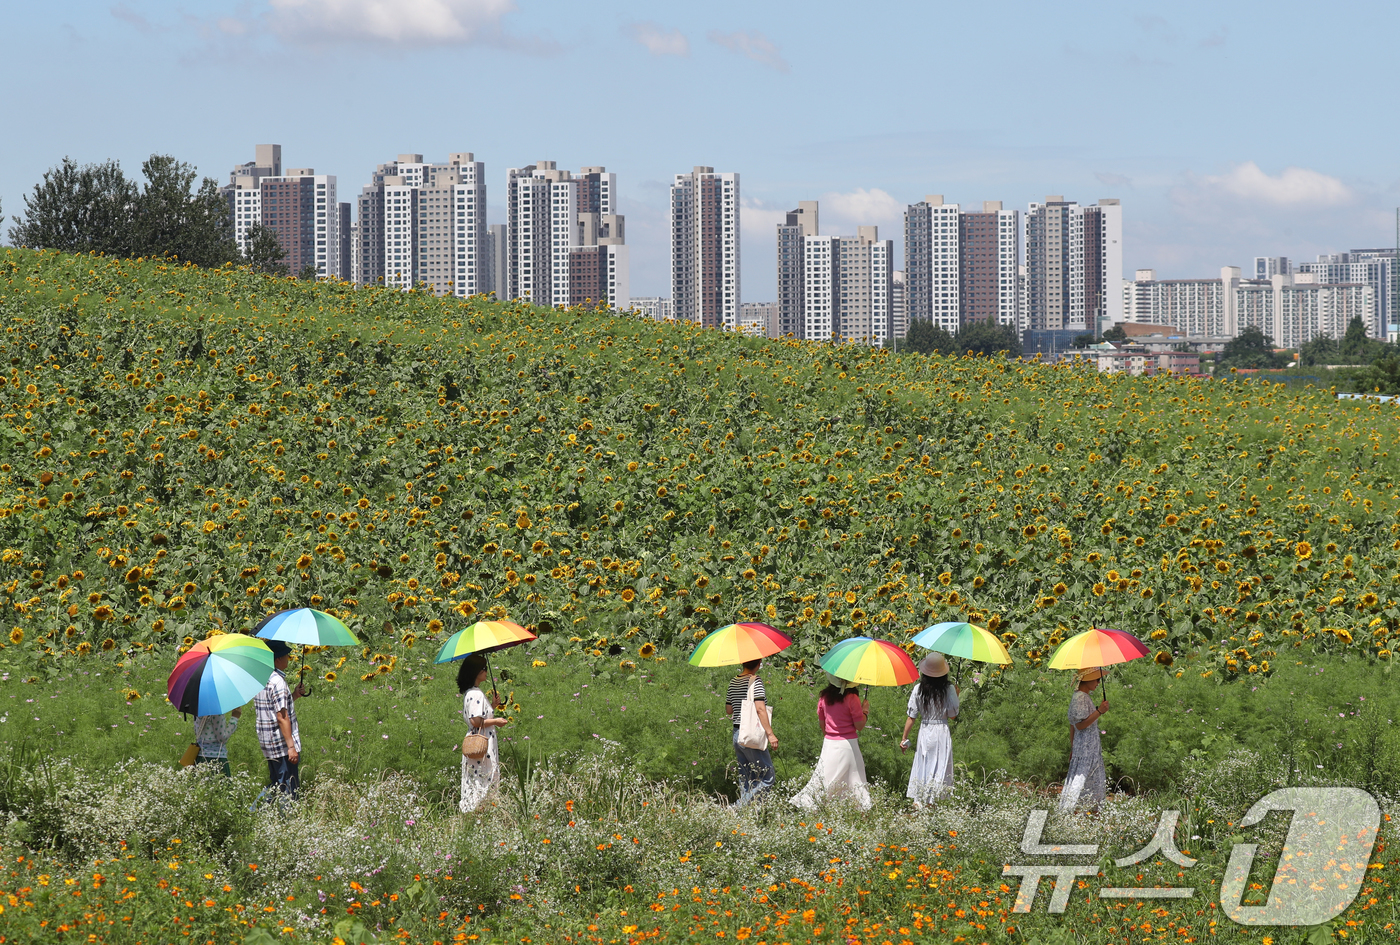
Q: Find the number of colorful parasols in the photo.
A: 7